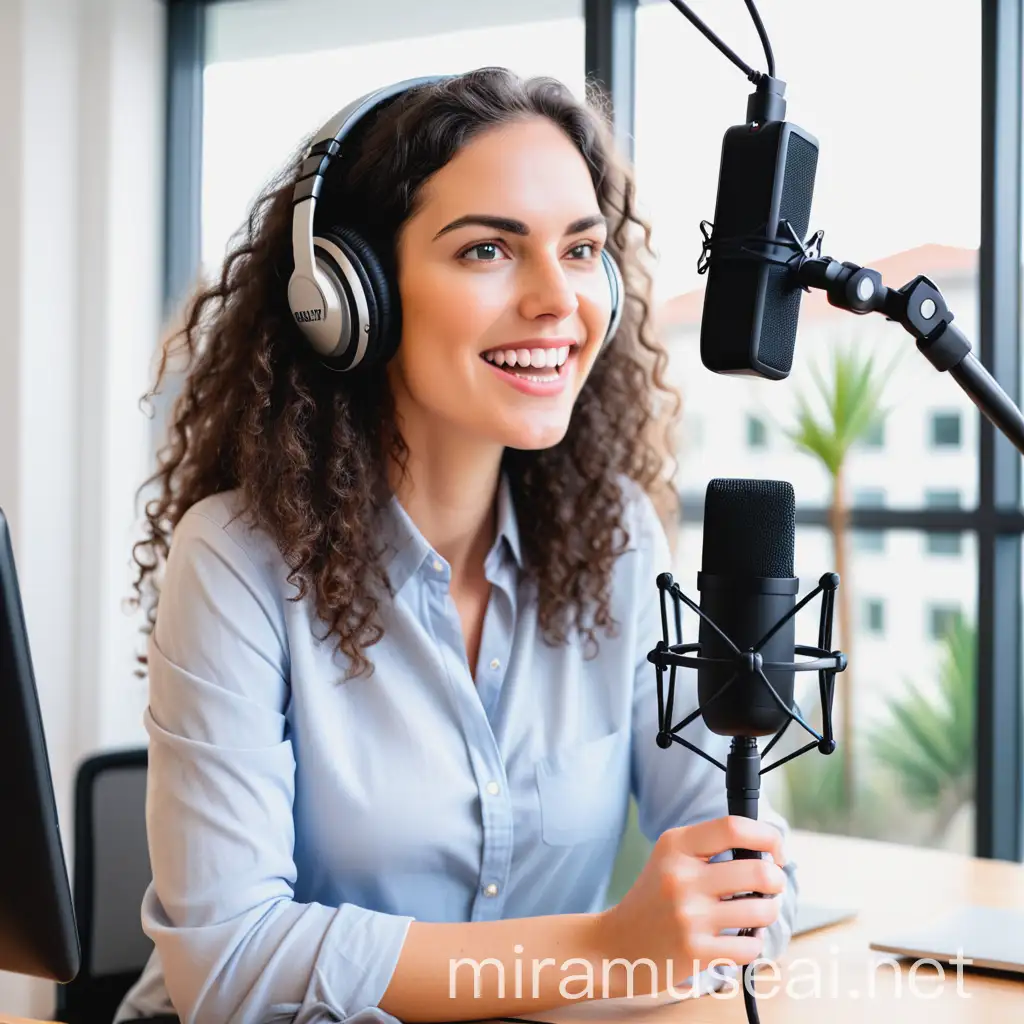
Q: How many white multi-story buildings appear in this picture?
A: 1